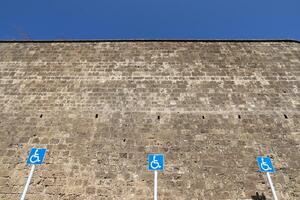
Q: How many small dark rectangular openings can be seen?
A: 6